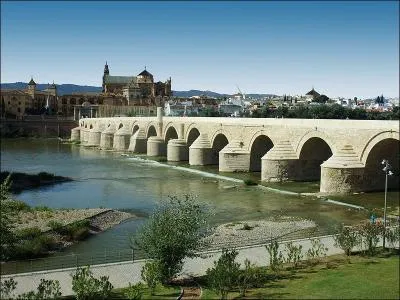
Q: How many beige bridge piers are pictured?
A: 12